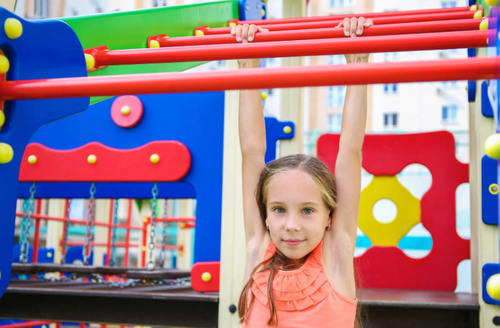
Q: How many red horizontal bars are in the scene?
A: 5